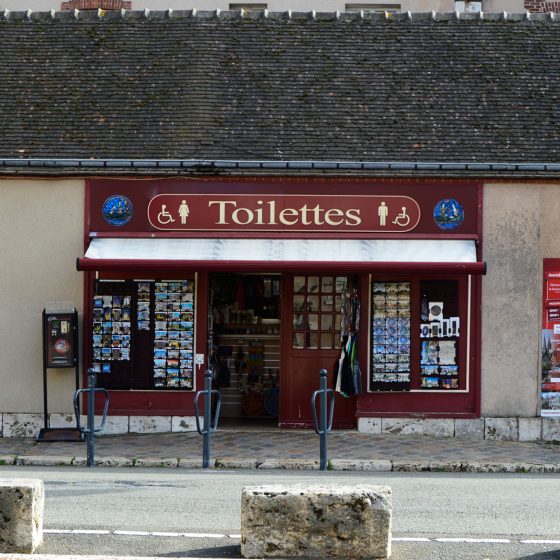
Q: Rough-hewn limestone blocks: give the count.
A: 2